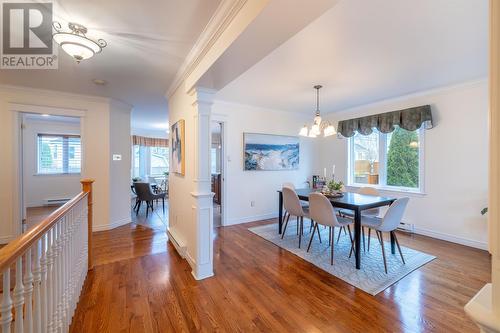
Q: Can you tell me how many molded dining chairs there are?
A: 6